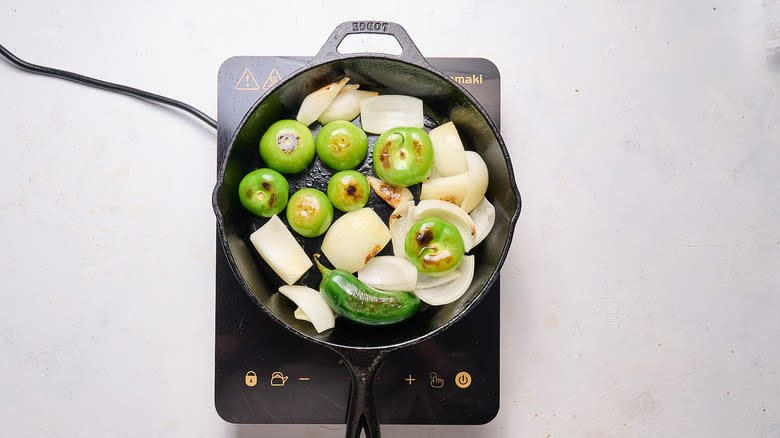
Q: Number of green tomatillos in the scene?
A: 7